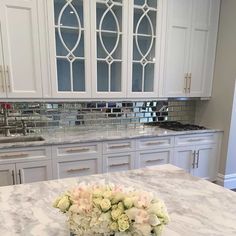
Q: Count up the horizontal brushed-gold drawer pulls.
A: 8